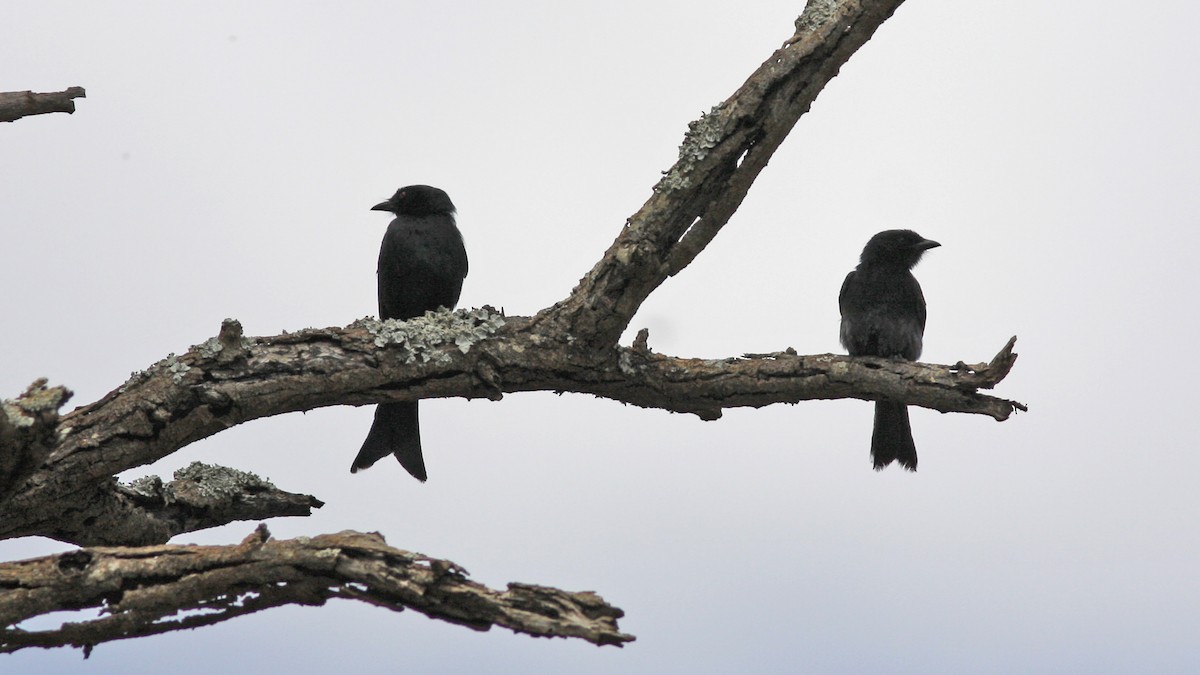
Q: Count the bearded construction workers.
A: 0